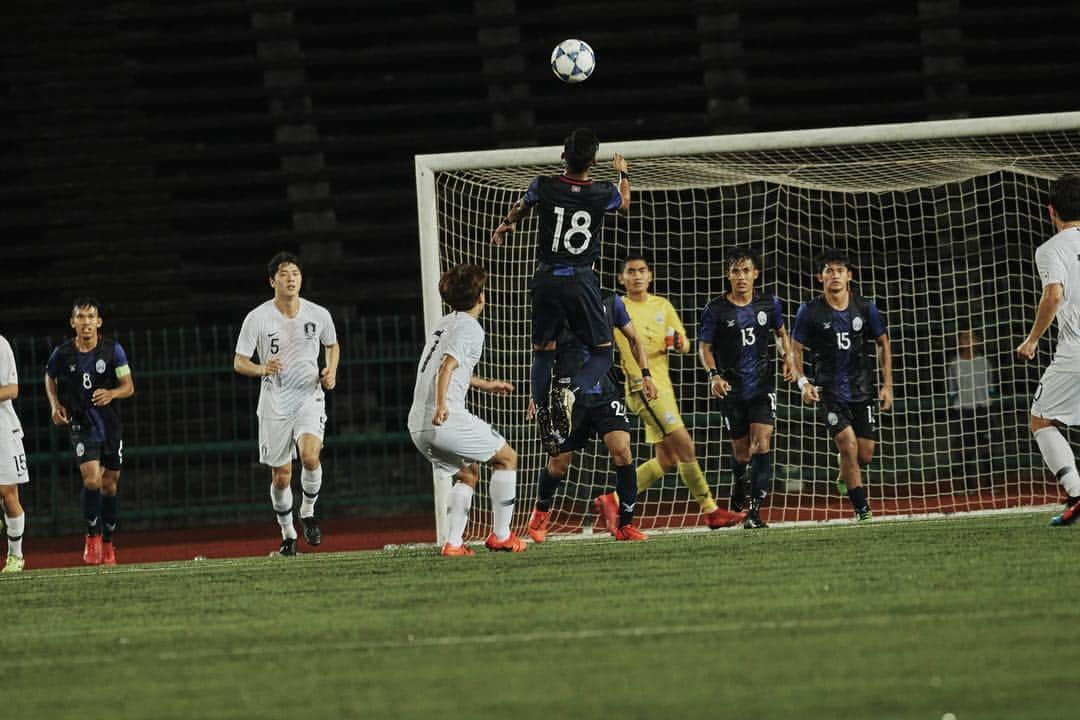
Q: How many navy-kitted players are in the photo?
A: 5